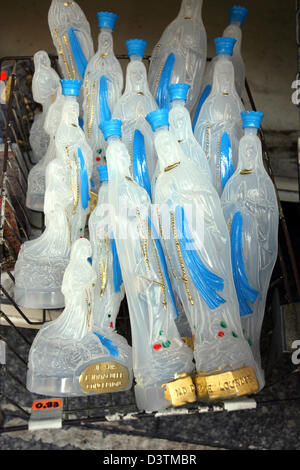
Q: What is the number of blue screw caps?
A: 10